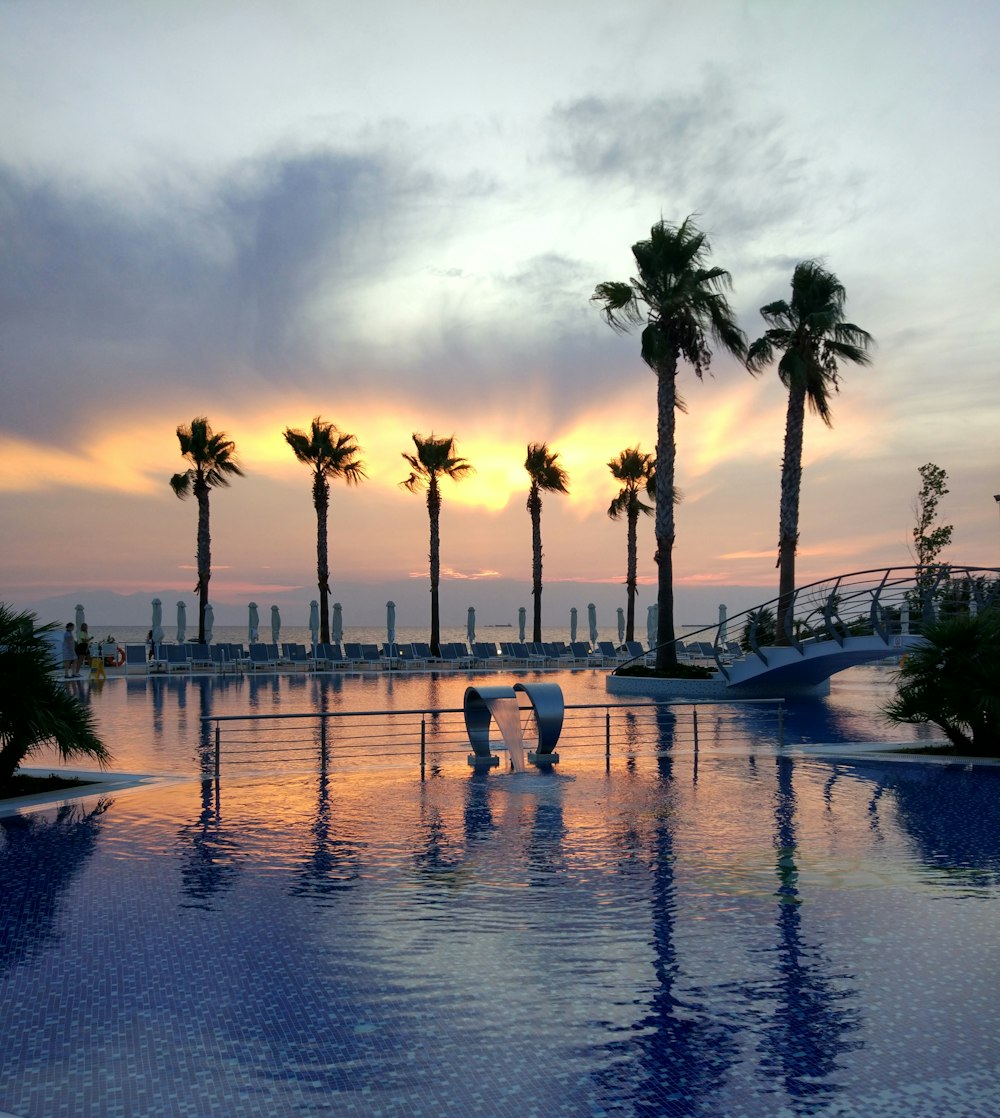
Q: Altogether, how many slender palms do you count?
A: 7